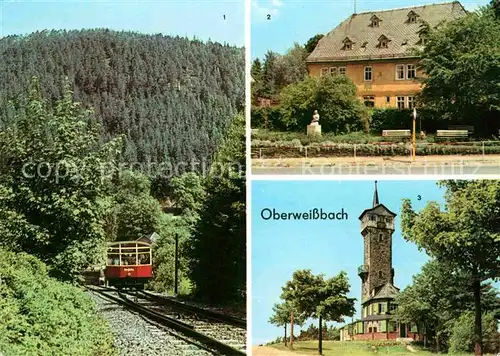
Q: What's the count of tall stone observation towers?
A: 1